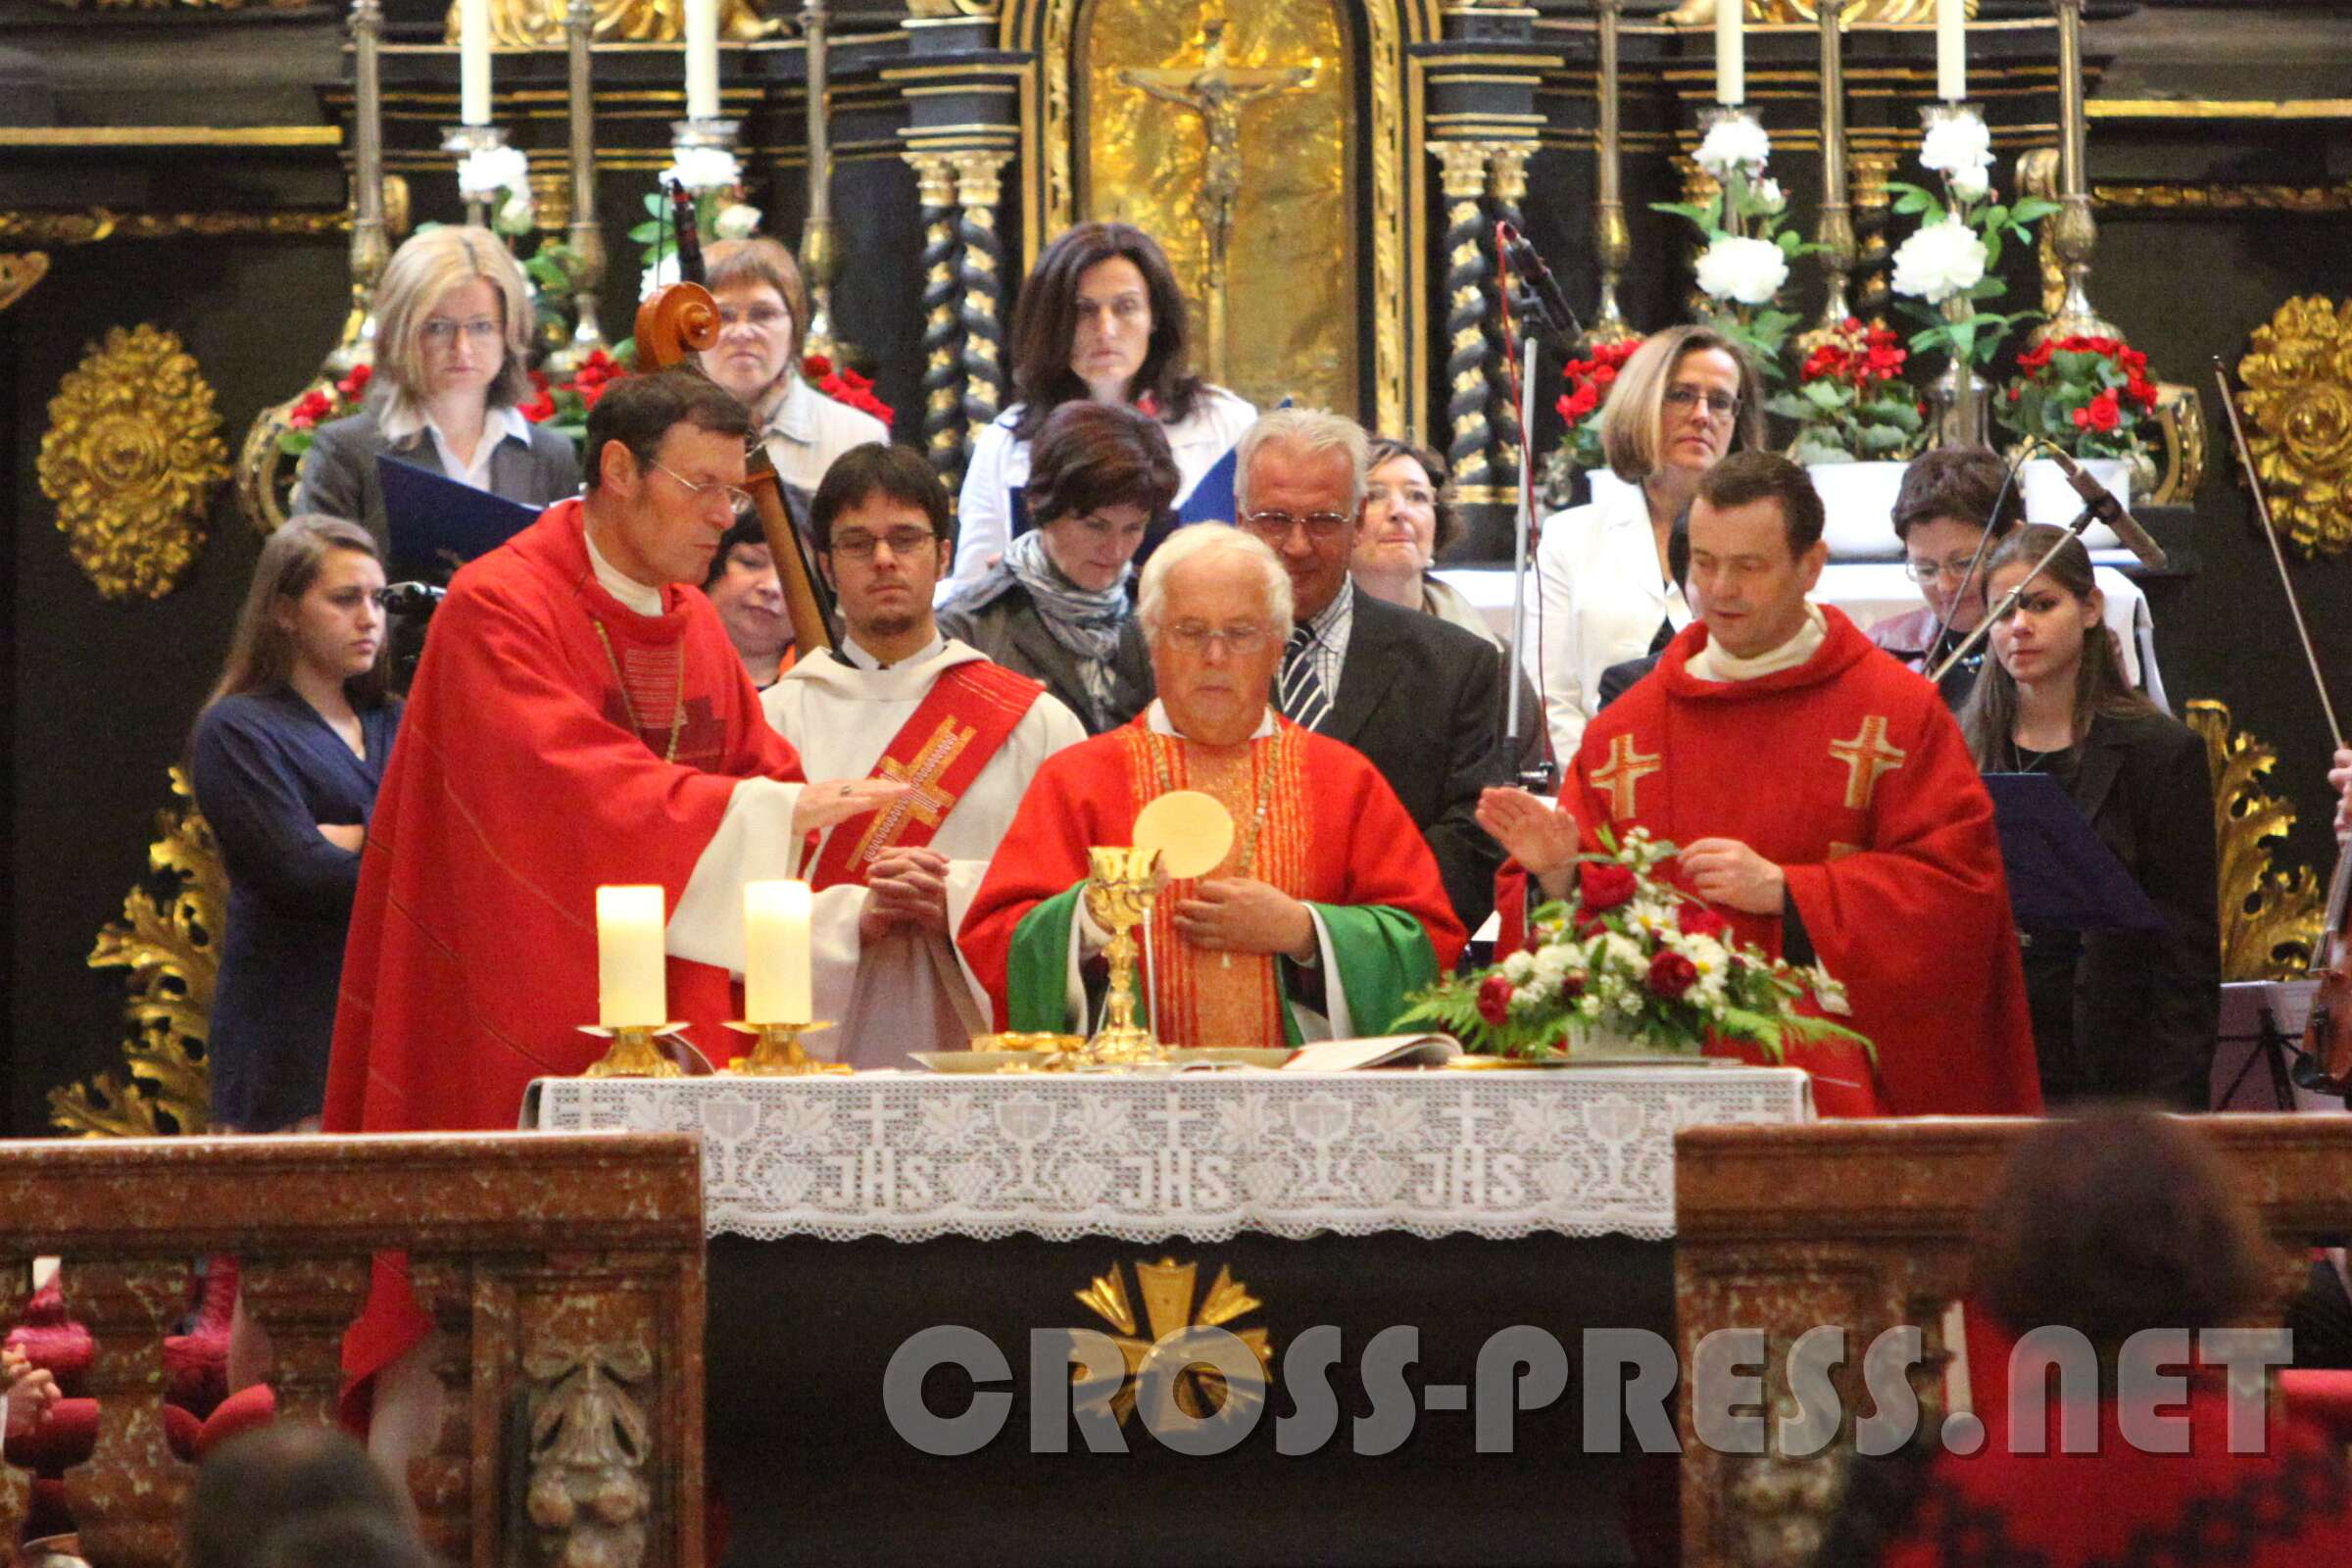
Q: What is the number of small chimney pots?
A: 0